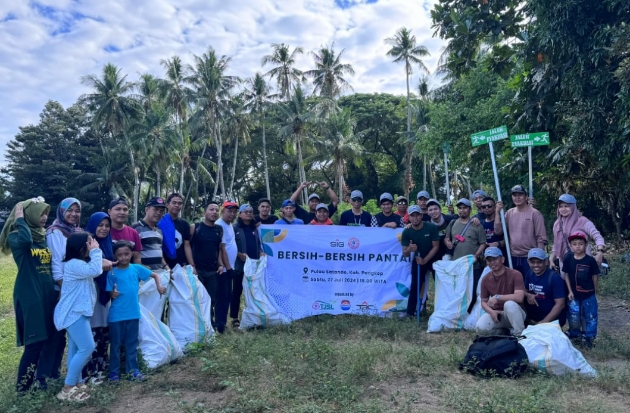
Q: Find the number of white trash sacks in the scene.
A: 7